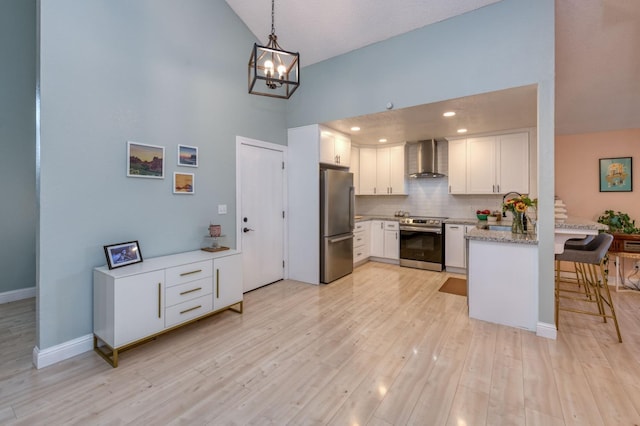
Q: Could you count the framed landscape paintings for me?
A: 3